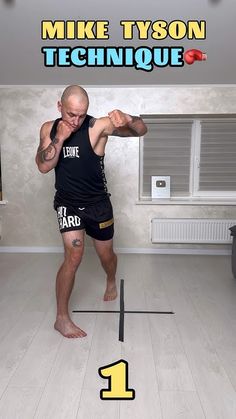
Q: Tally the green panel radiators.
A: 0